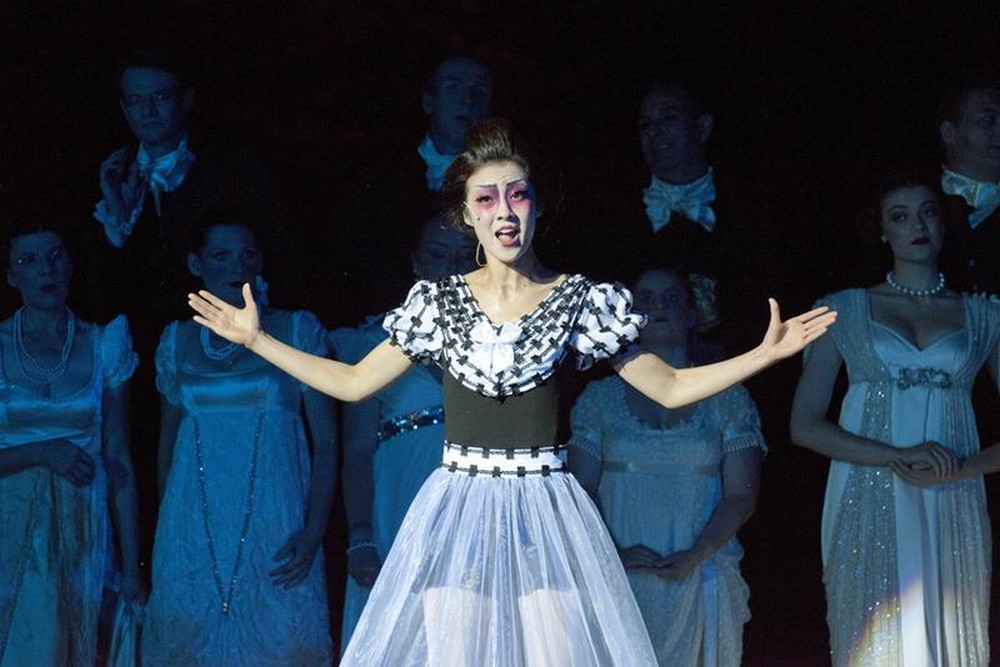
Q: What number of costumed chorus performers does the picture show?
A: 9